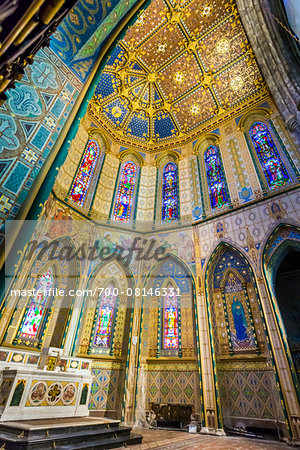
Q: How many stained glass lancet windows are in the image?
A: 8